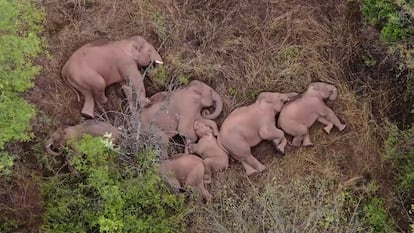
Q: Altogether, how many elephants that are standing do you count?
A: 0